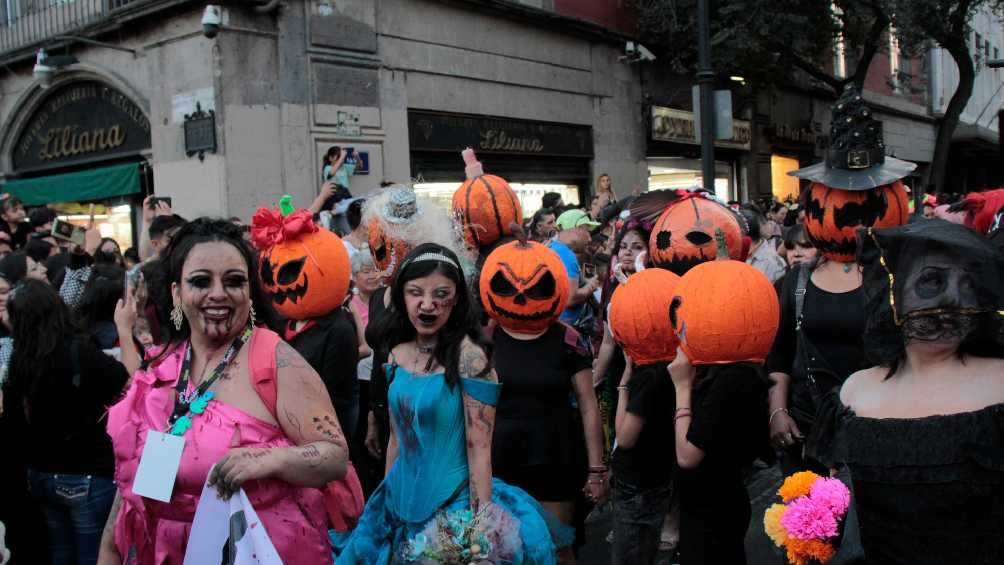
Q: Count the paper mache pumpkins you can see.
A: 8